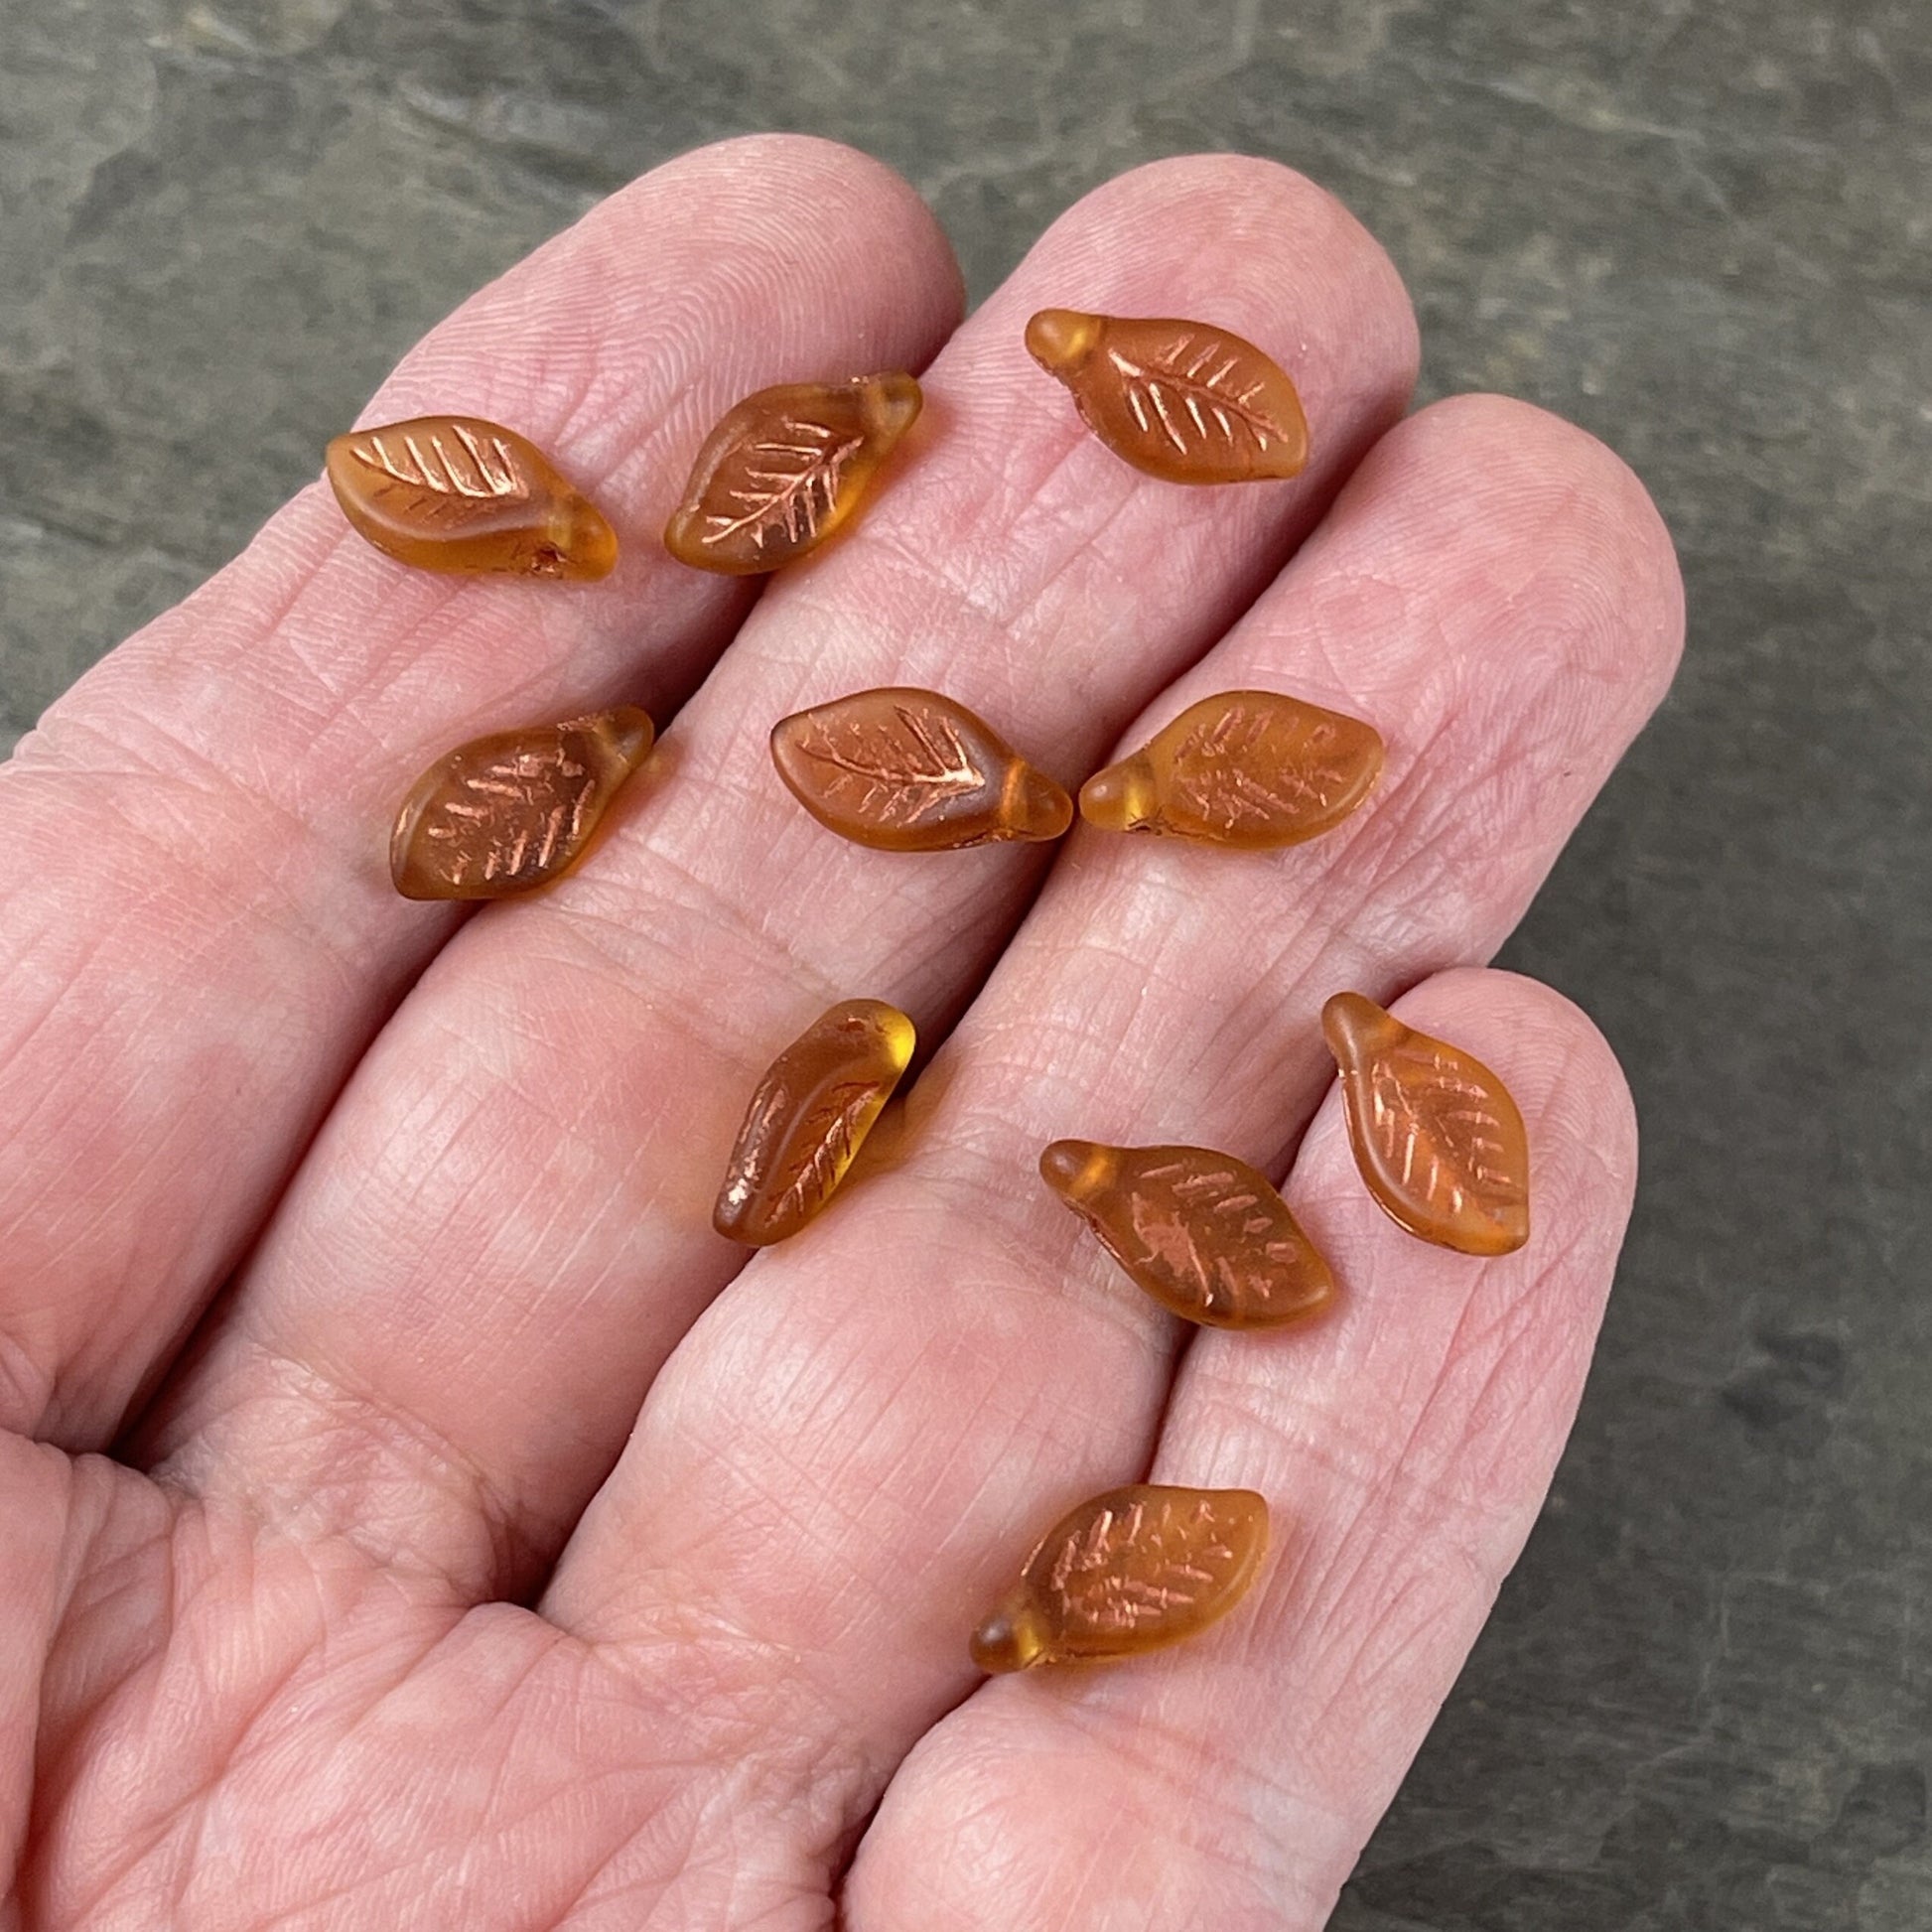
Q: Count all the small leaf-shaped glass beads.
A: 10